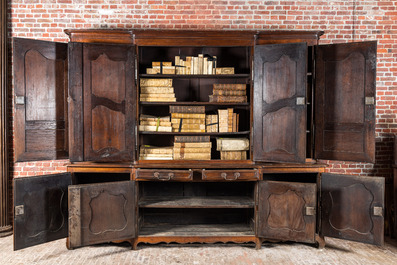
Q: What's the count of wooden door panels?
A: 8